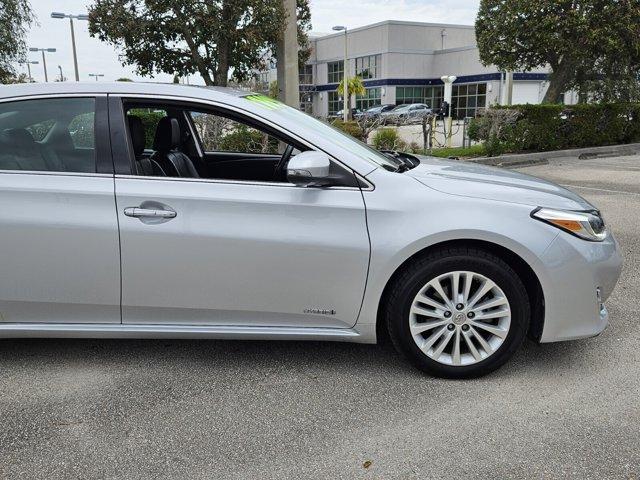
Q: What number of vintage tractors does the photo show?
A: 0